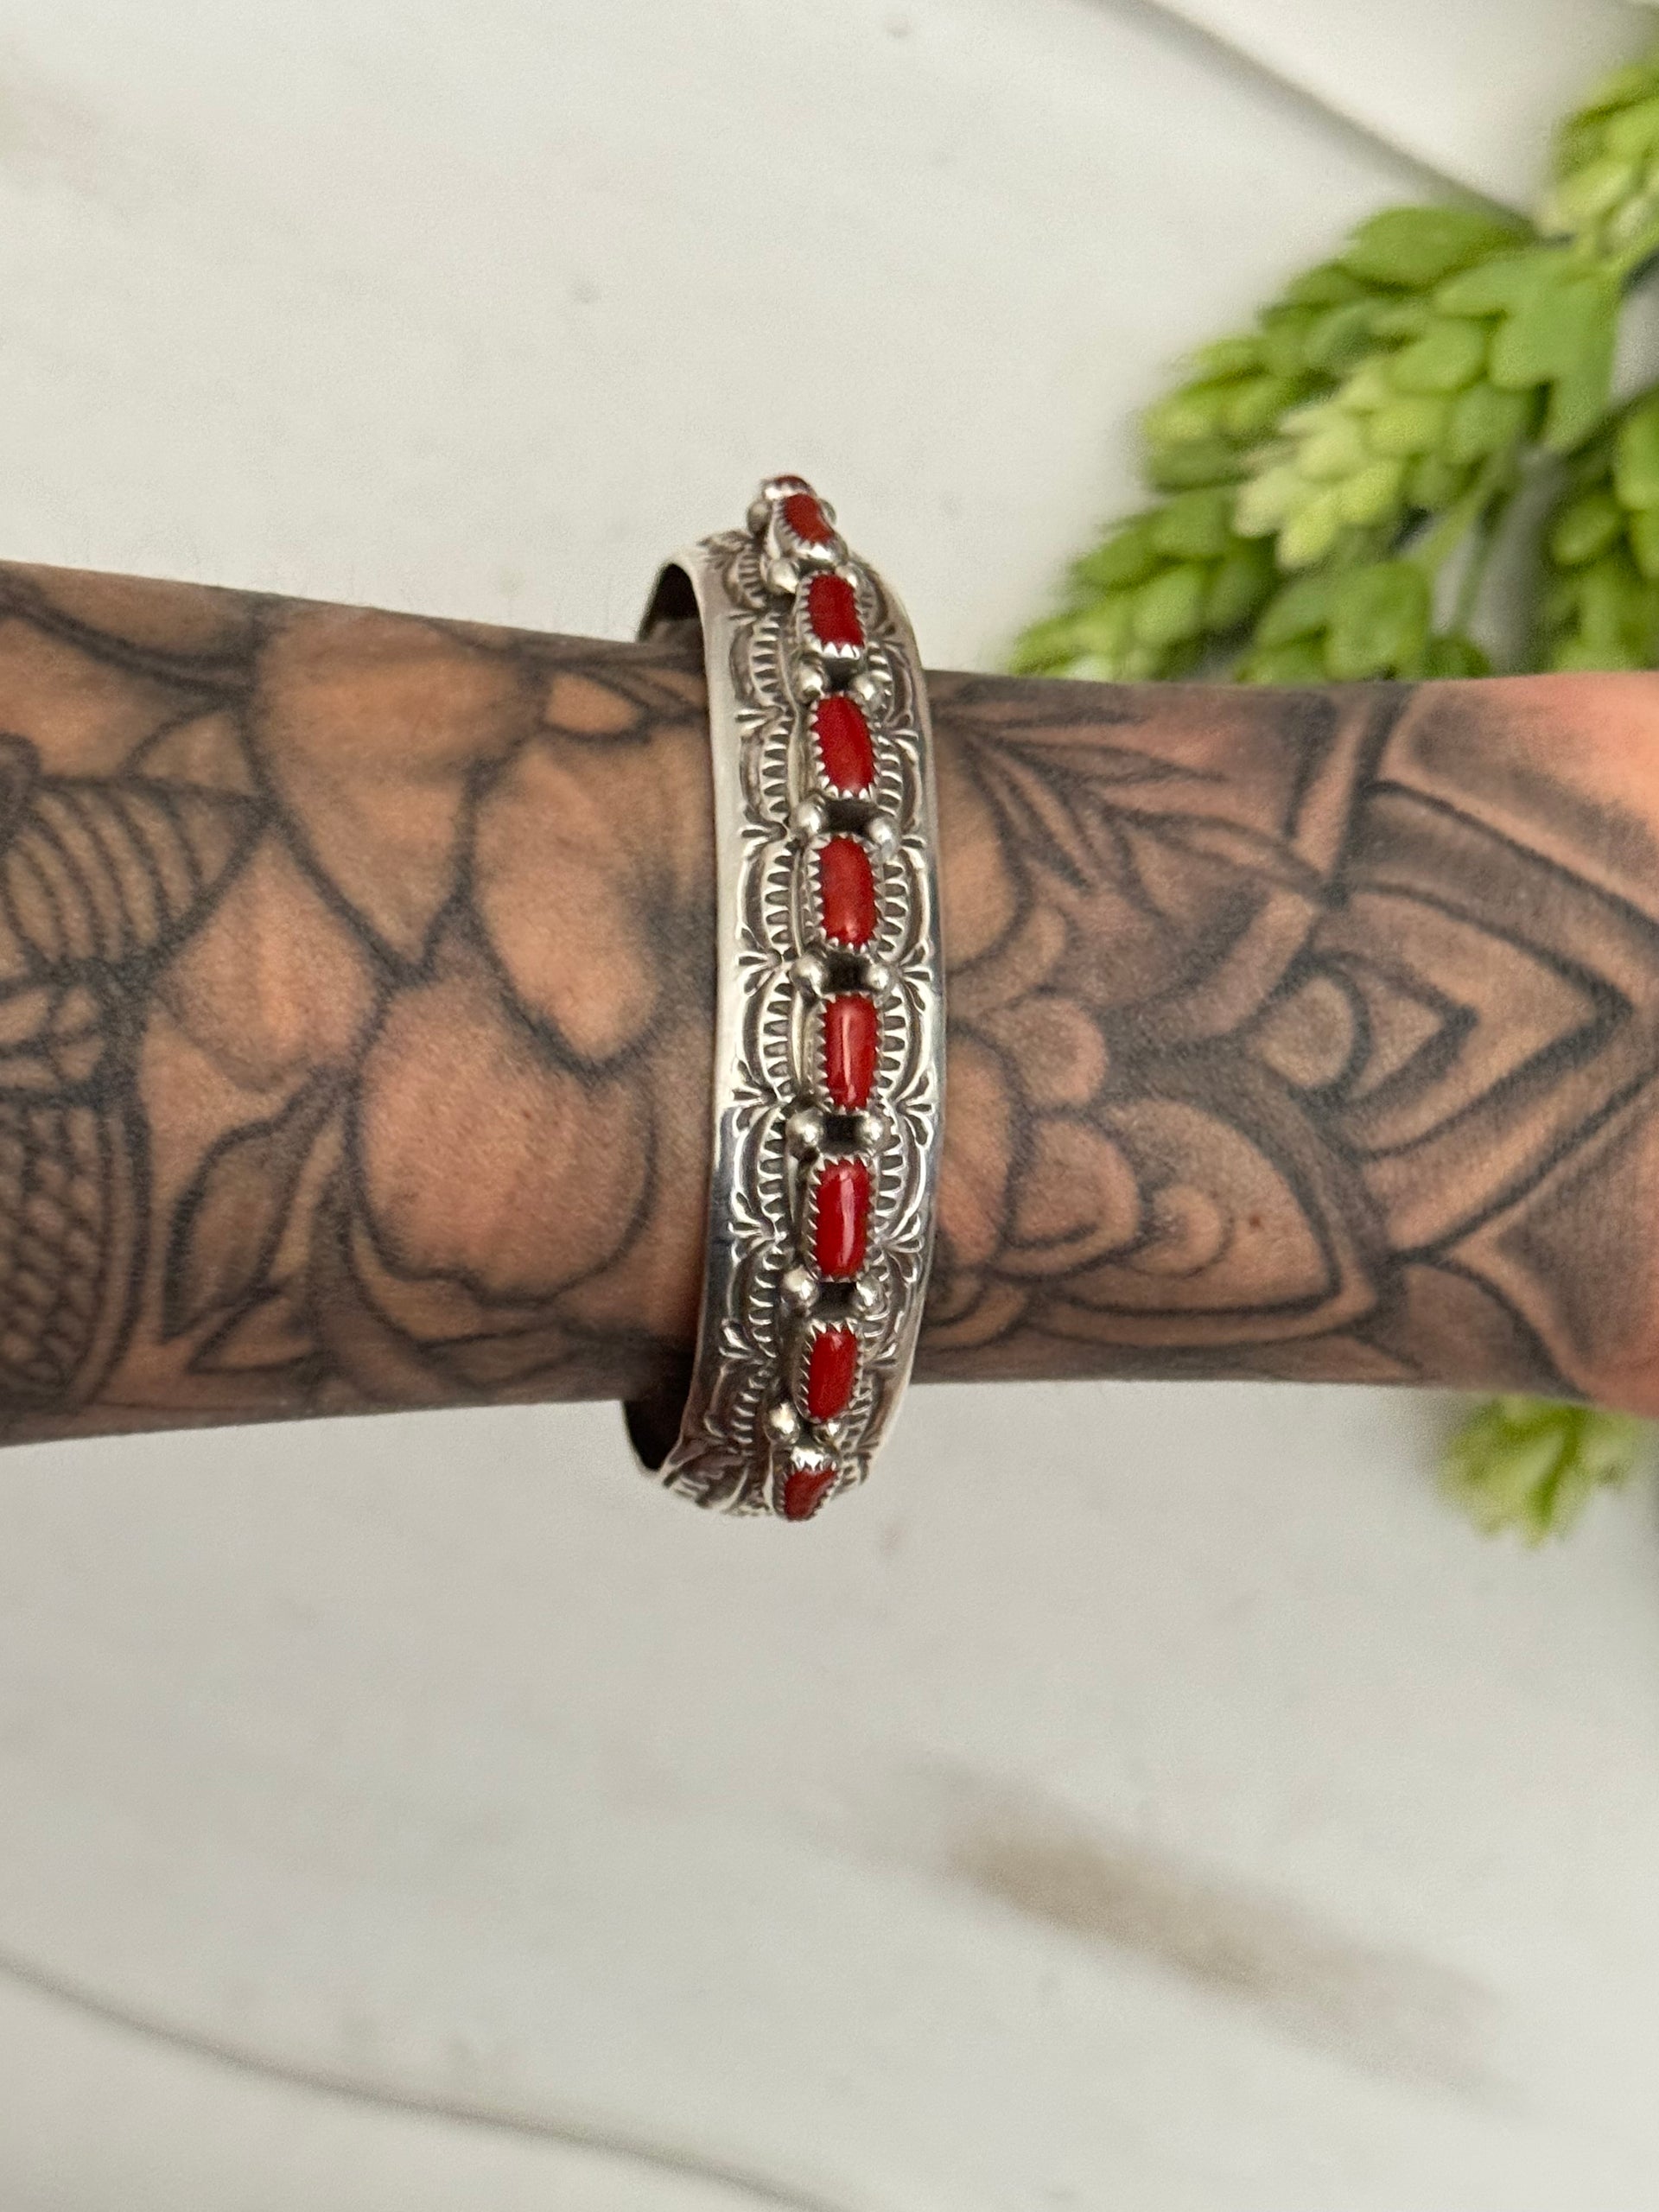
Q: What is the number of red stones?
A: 9